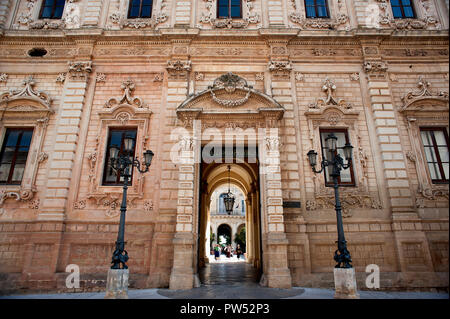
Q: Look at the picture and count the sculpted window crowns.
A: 4